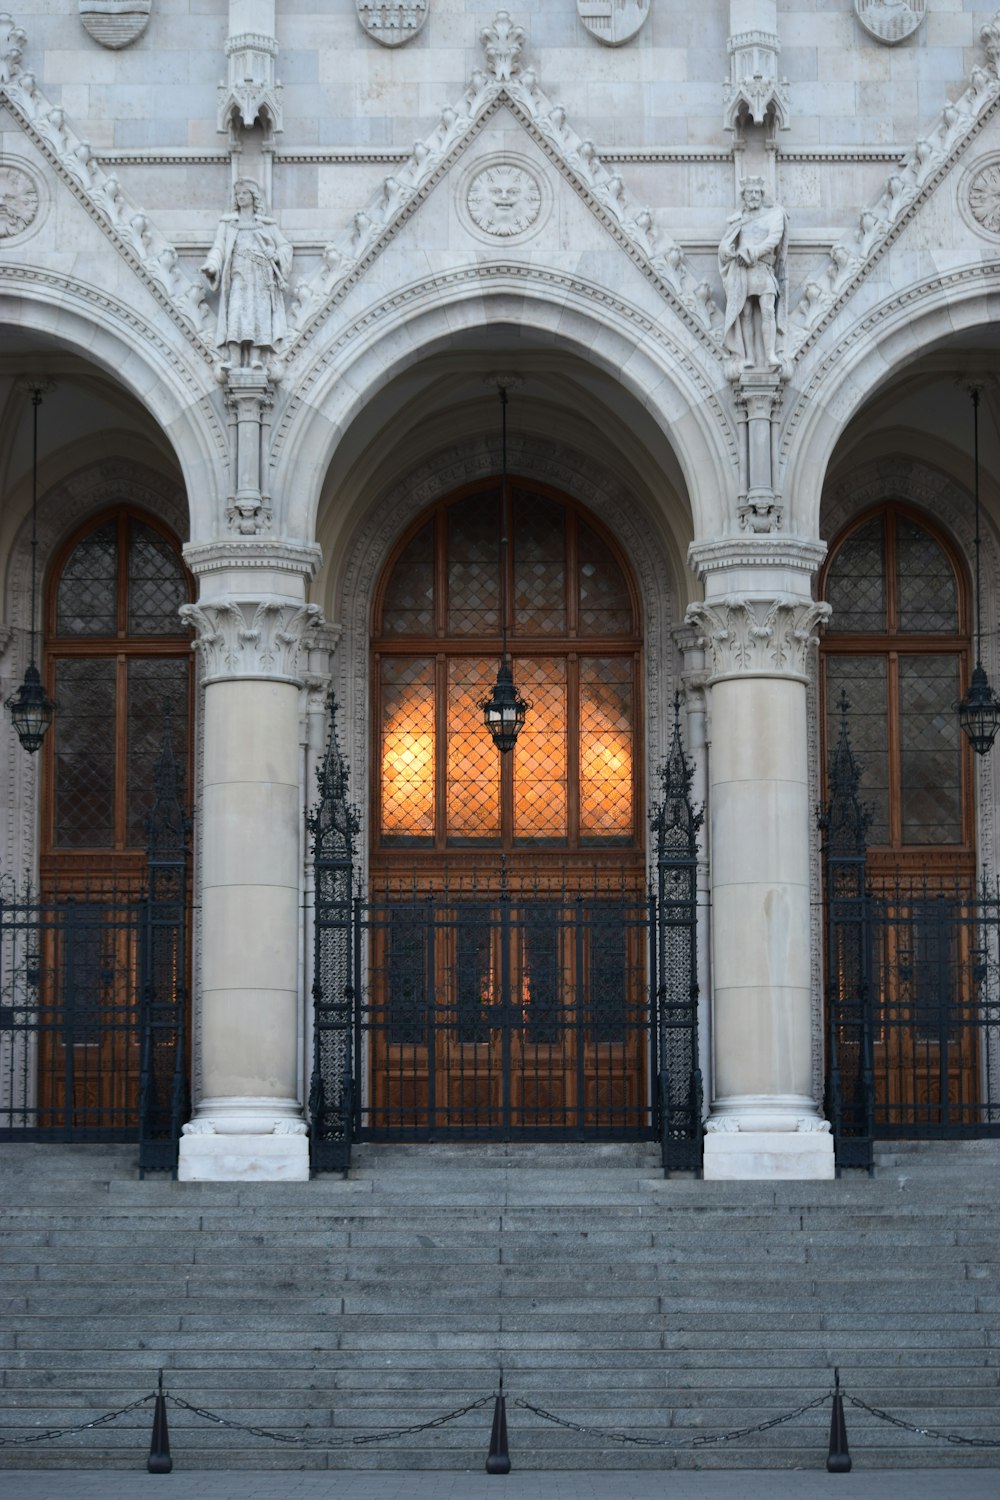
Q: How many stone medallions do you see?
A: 3